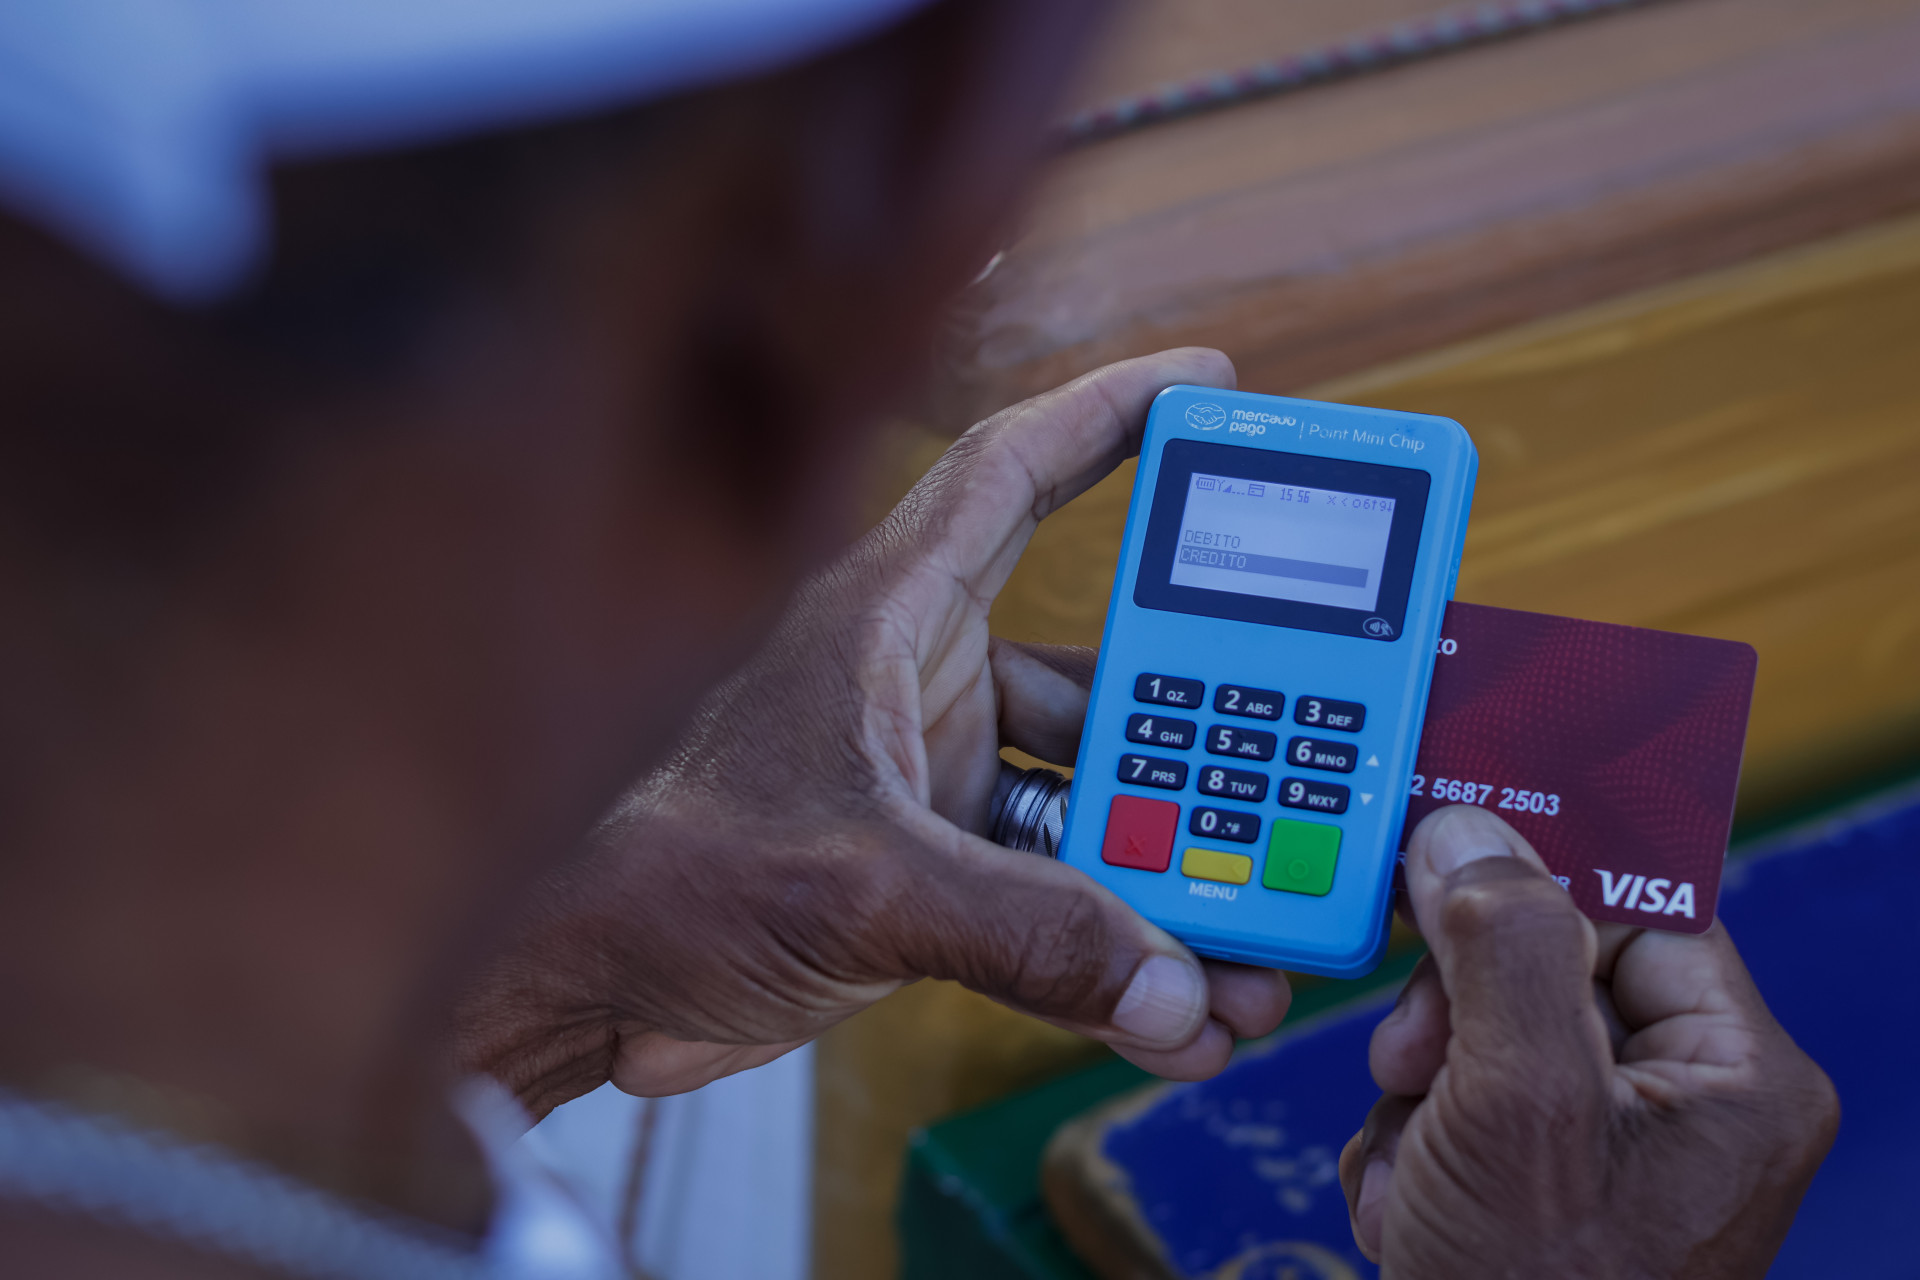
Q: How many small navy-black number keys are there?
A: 10